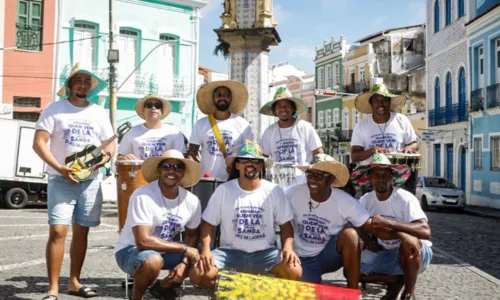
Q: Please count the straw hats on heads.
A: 9